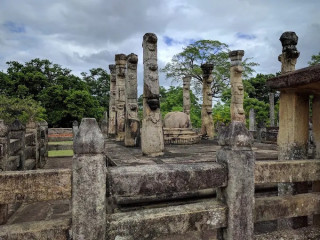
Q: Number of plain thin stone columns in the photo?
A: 2